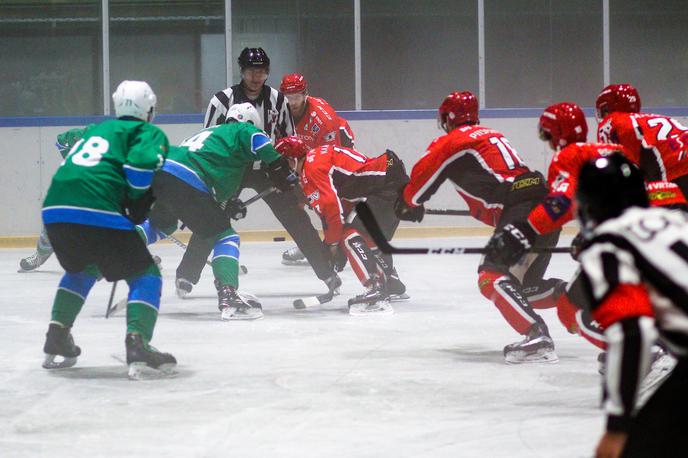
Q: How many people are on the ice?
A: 10